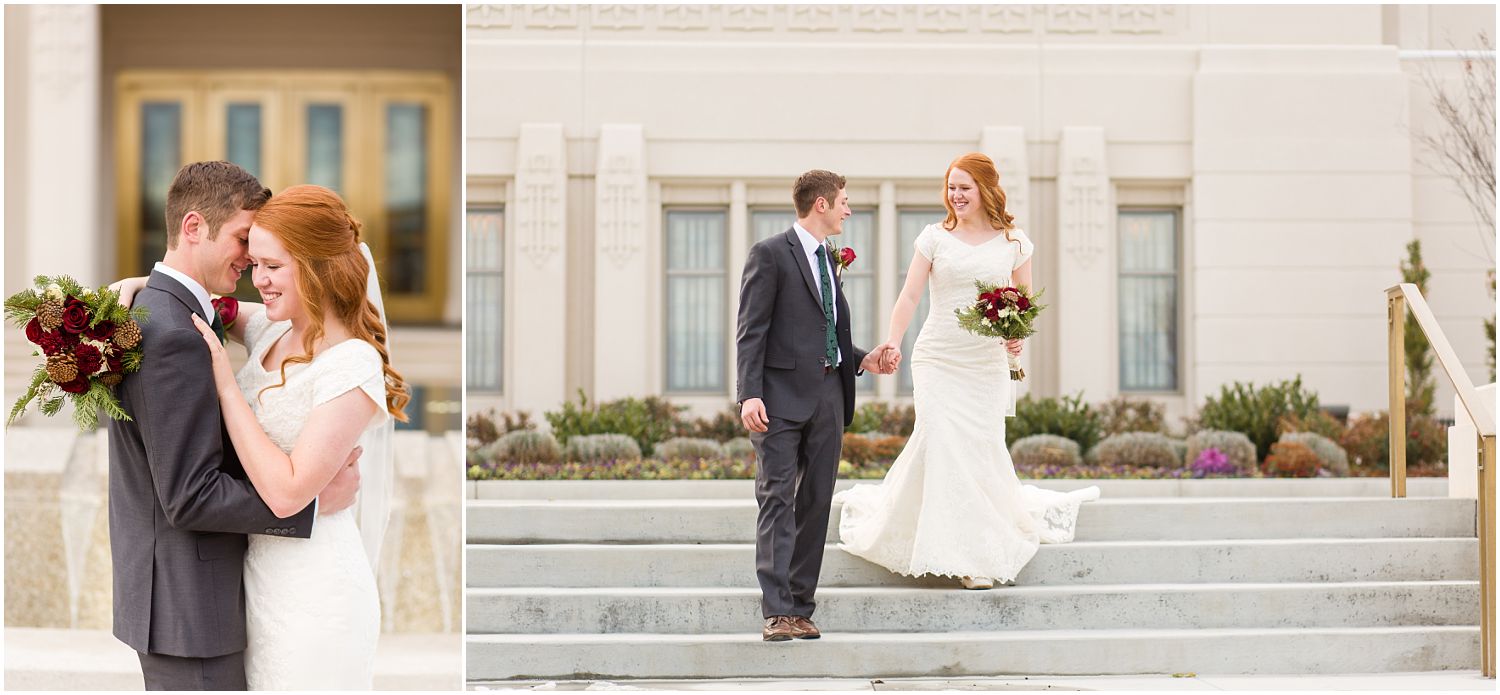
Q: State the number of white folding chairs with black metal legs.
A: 0